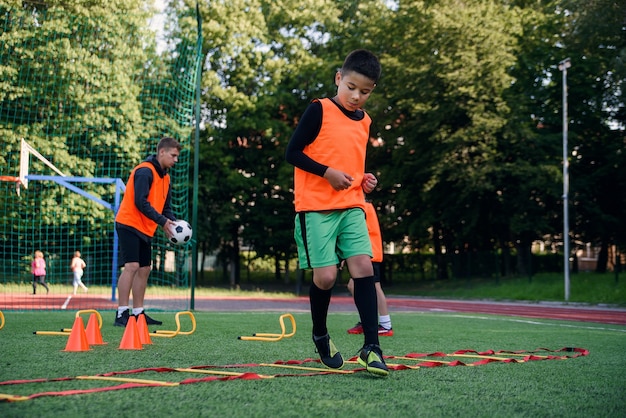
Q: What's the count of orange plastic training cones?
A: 4